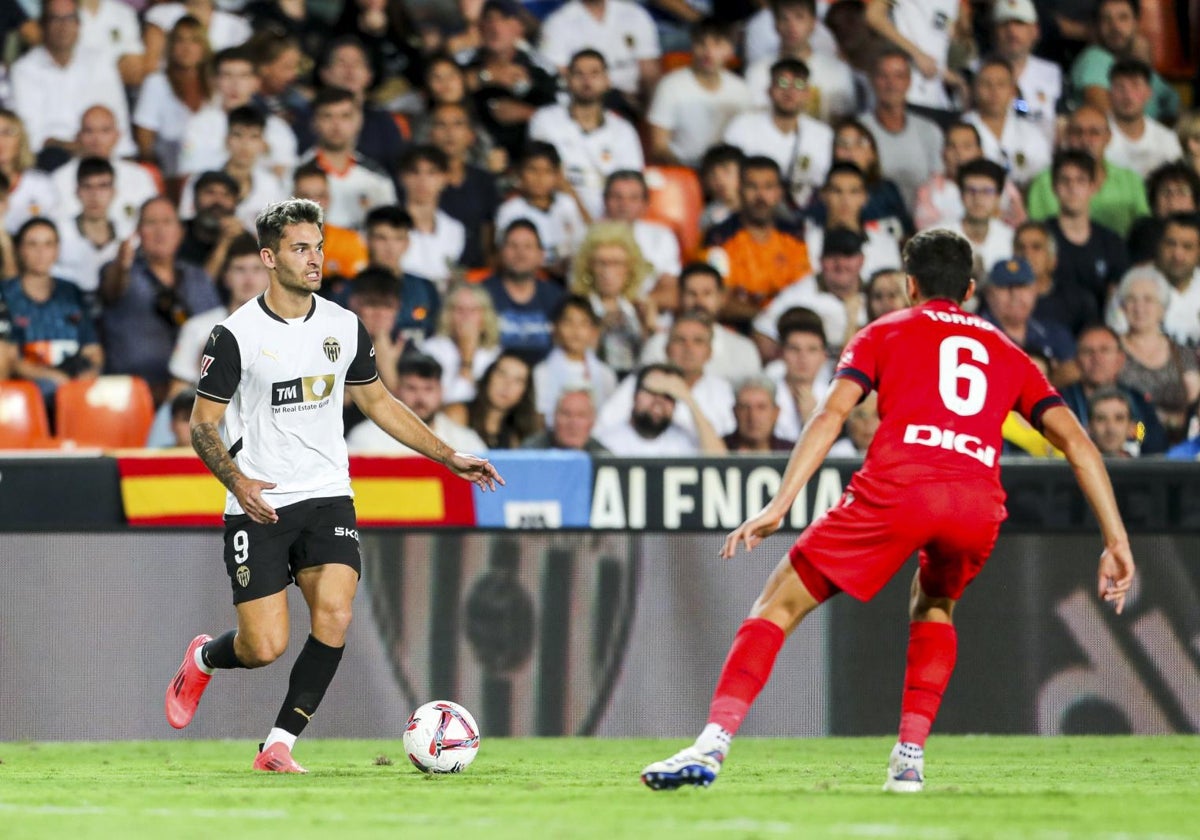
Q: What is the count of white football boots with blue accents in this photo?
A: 2